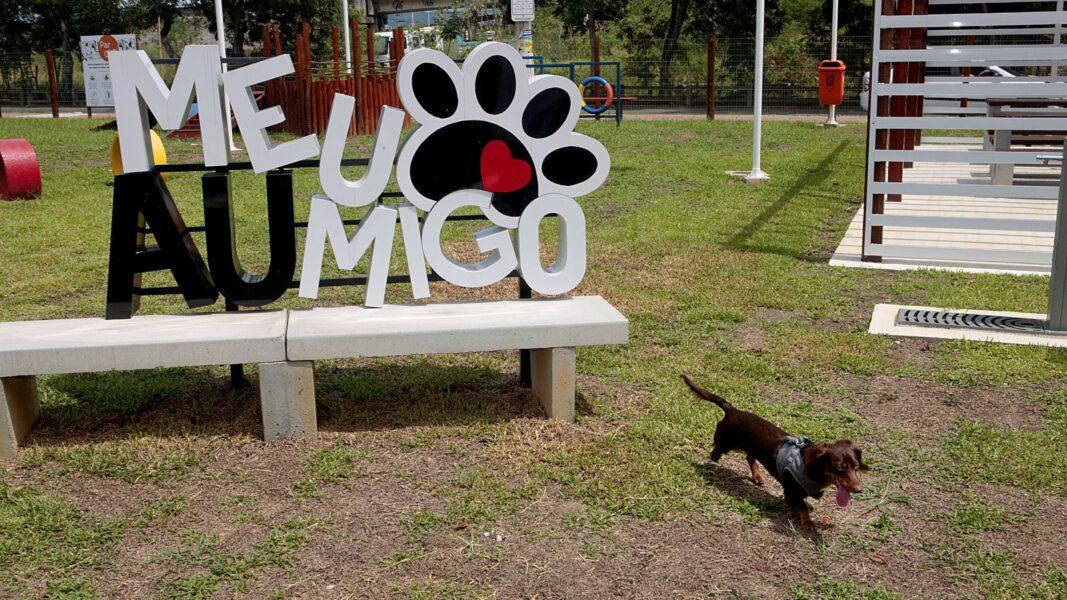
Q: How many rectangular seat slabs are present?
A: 2